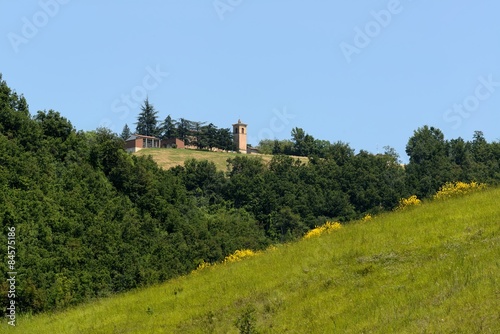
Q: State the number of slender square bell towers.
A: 1